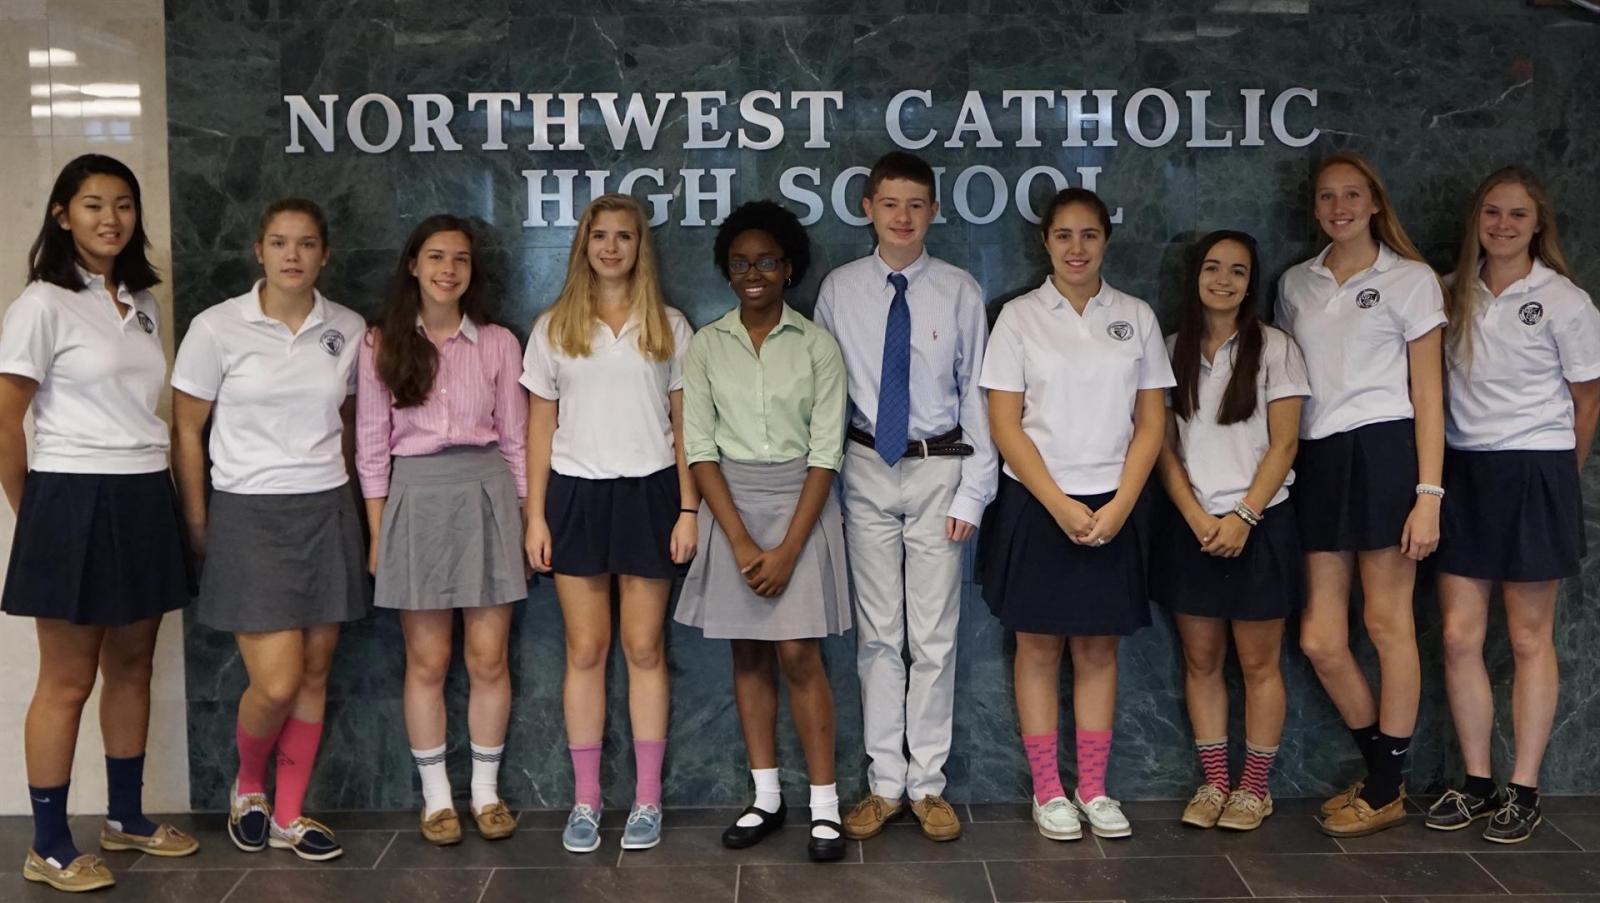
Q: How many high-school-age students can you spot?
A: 10